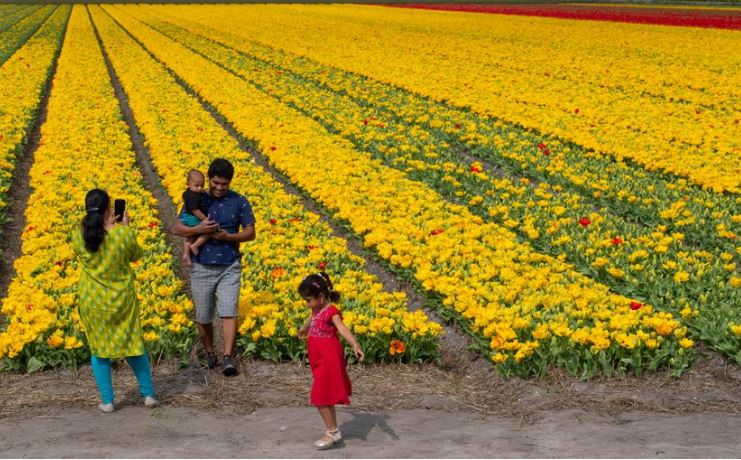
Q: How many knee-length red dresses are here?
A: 1